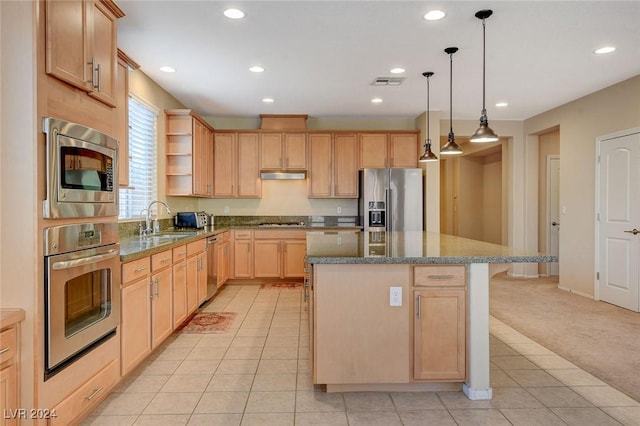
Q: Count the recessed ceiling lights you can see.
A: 9